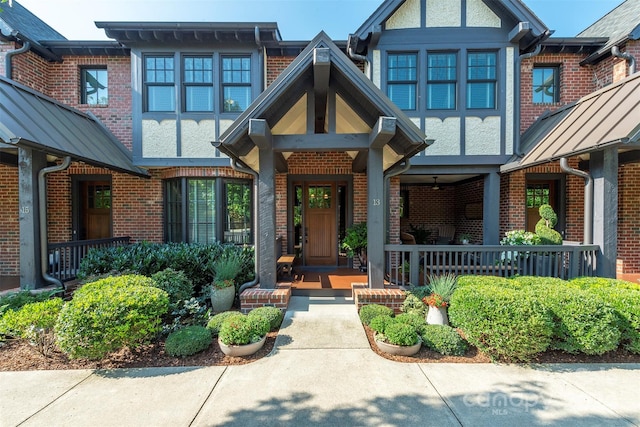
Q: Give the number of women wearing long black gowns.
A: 0